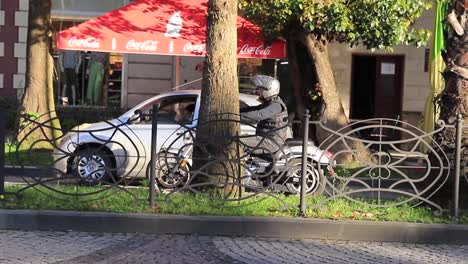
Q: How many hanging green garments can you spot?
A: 1